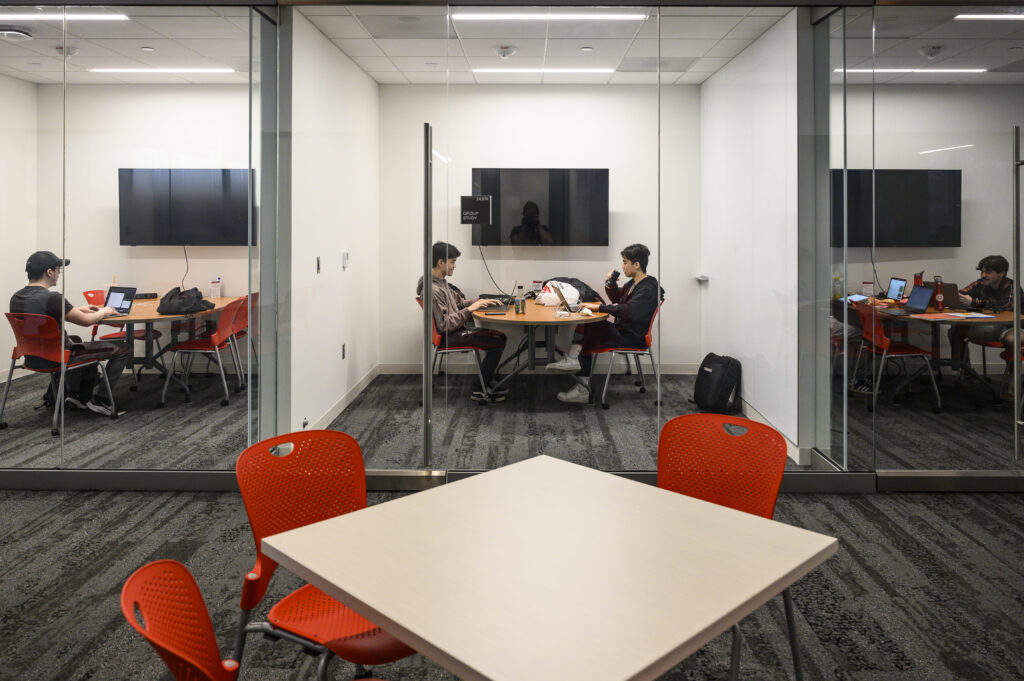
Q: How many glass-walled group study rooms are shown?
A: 3